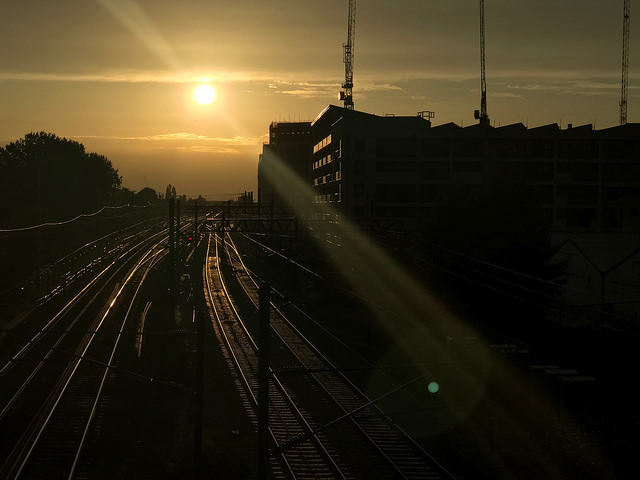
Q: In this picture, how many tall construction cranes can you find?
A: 3